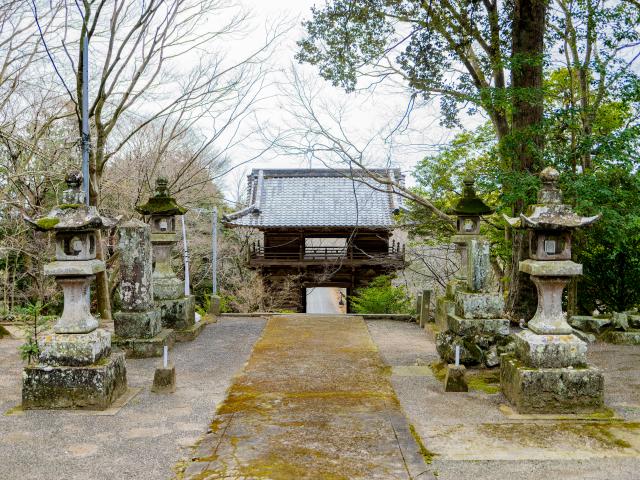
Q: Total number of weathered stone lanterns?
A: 4